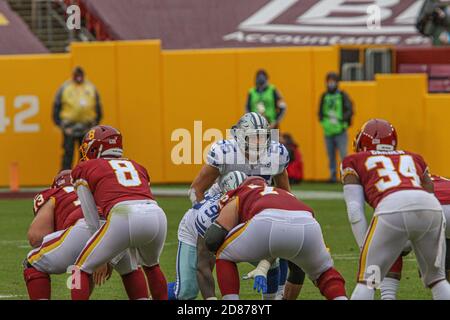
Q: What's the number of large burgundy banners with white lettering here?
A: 1